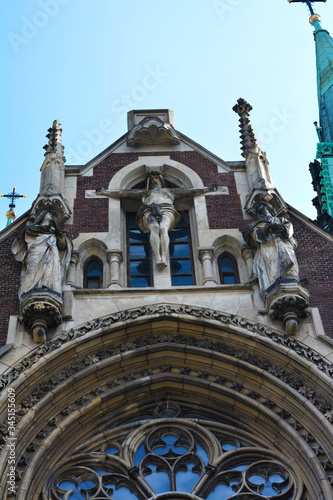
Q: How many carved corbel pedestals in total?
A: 2